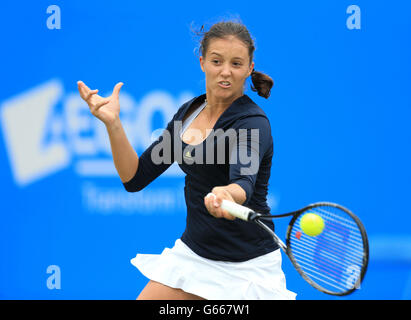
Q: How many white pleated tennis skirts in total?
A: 1